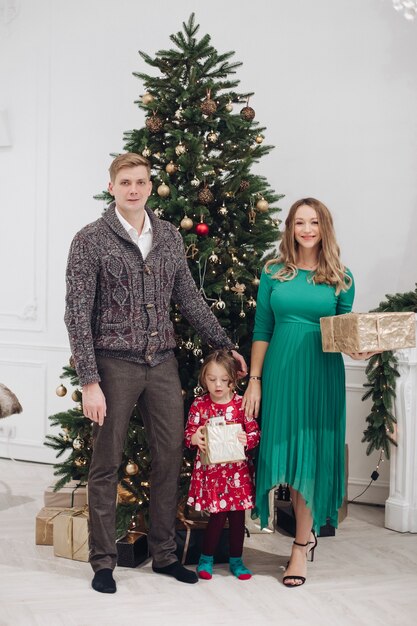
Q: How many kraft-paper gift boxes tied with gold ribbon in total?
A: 2